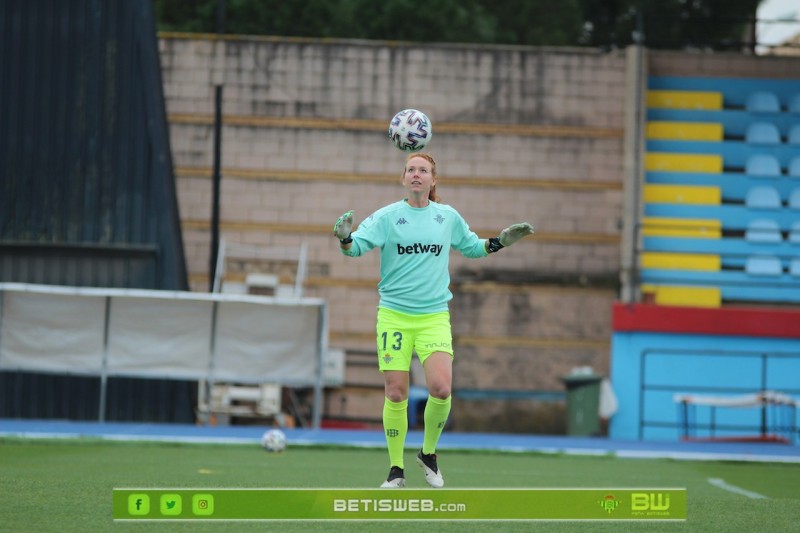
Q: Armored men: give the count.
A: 0